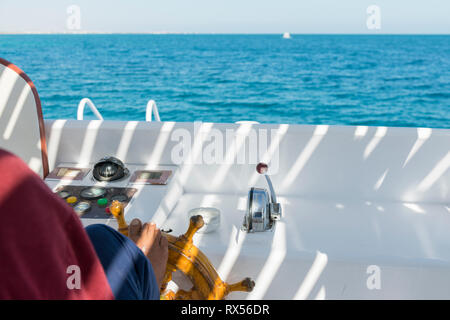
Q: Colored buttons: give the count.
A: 3